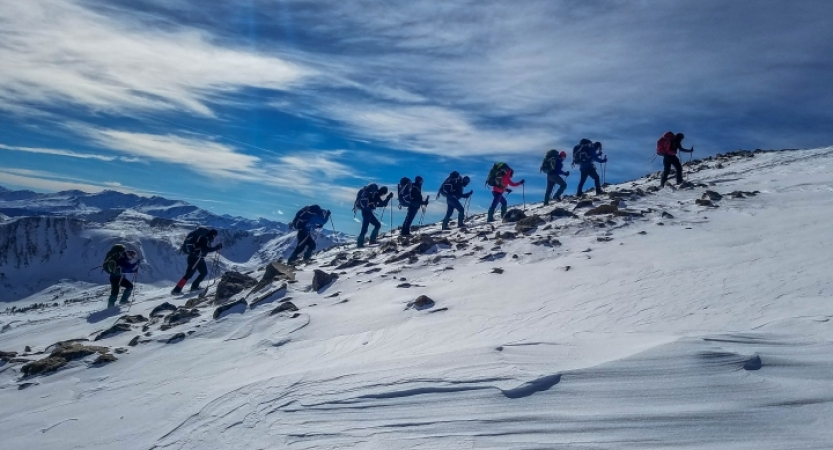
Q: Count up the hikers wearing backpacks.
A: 10